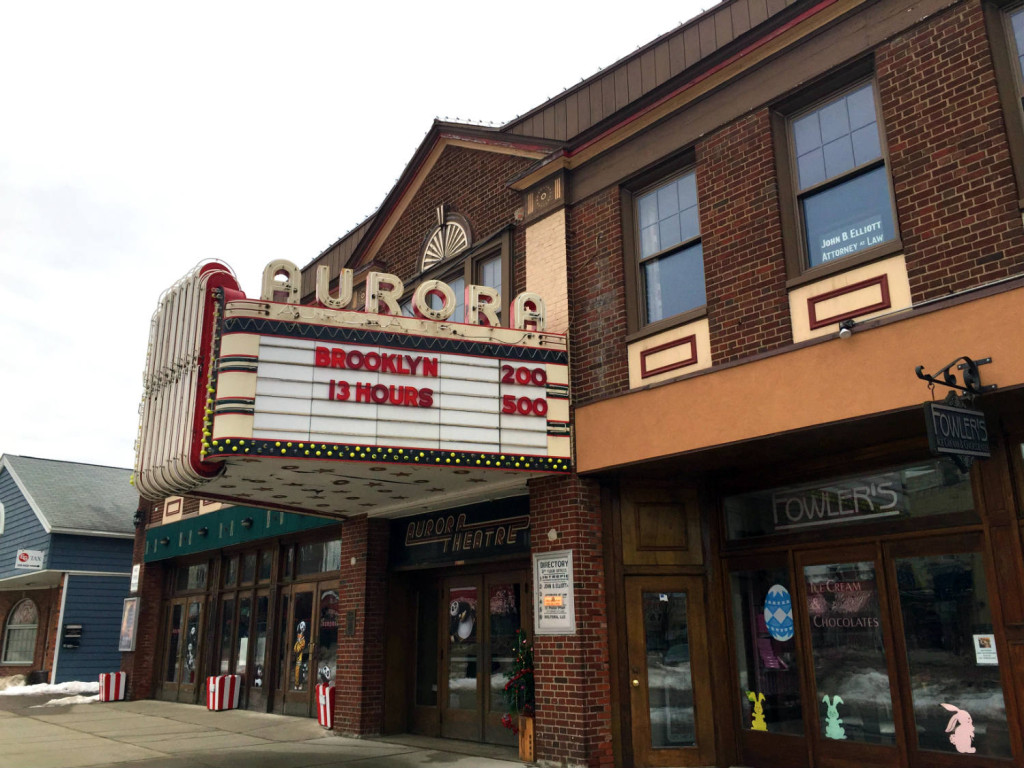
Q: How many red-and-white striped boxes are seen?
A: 3